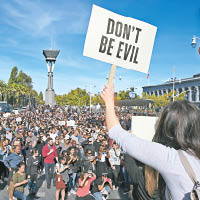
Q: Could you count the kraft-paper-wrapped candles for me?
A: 0